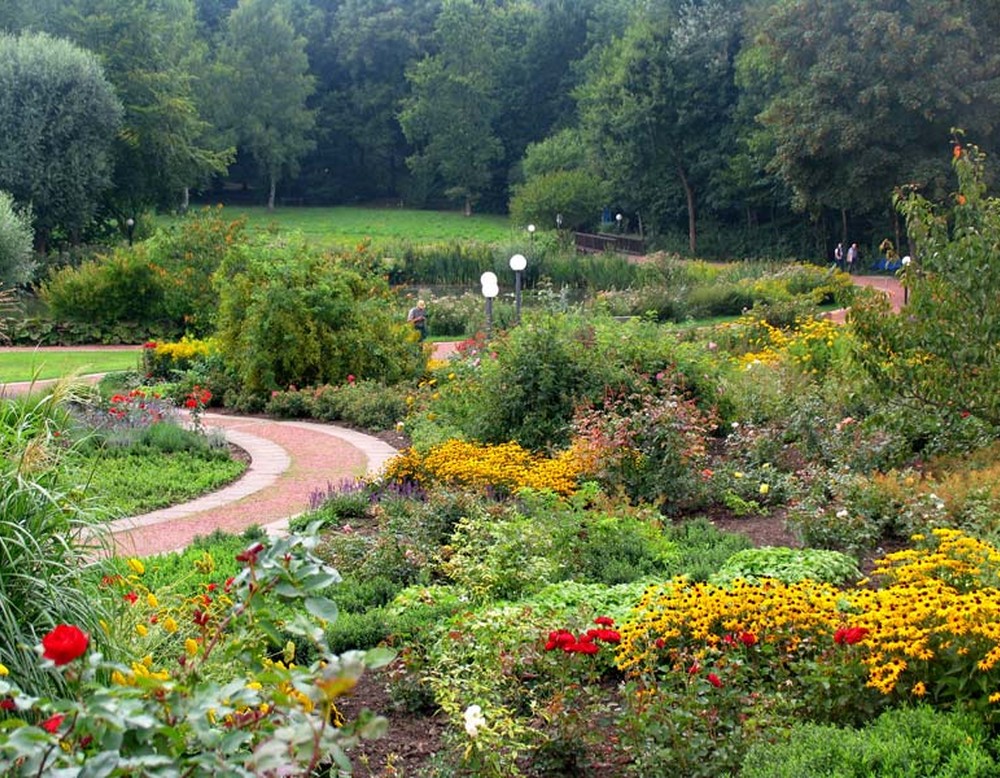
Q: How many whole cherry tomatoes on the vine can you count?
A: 0